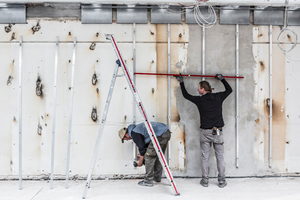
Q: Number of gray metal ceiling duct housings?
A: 8